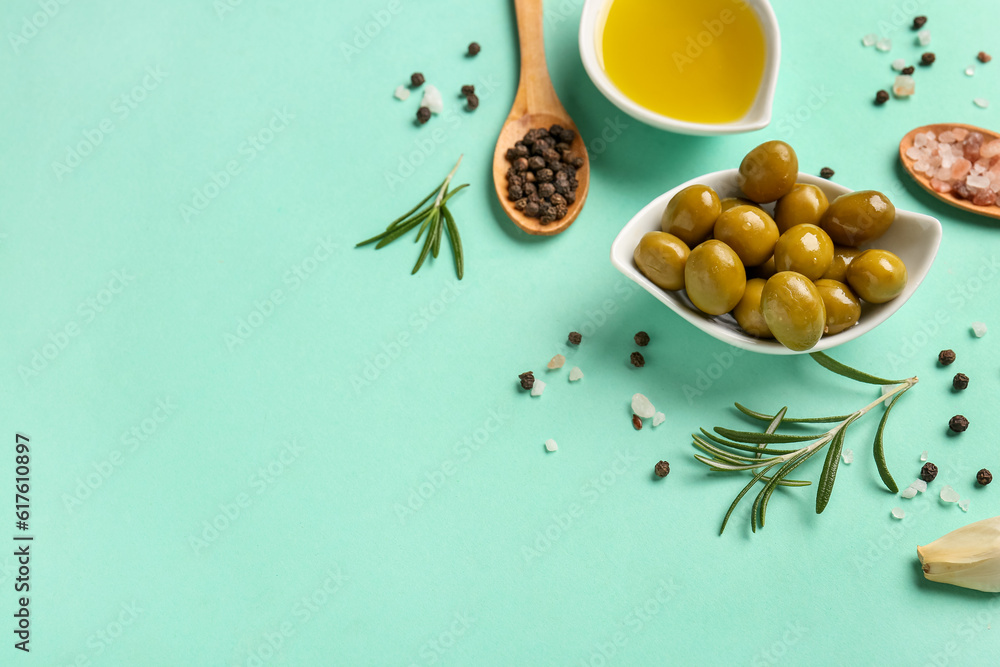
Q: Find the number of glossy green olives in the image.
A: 15